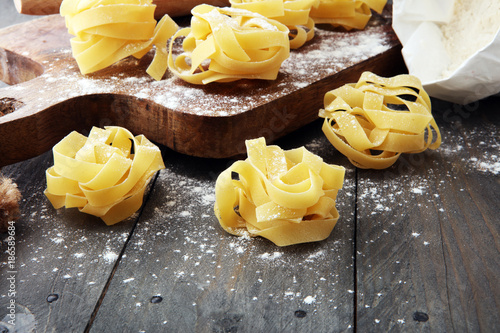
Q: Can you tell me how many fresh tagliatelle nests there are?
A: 7